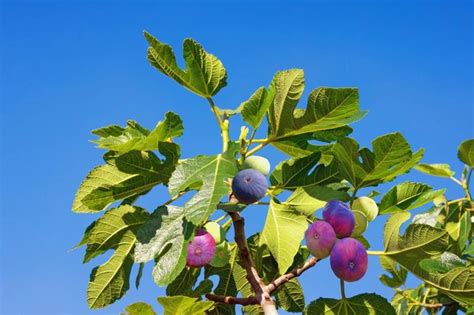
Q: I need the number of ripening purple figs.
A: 5